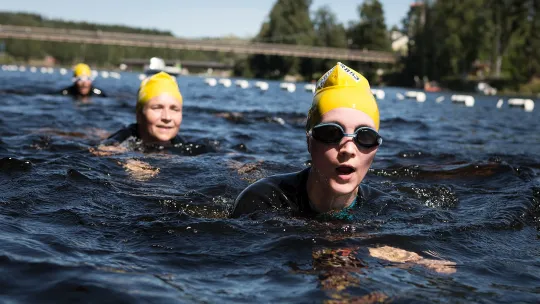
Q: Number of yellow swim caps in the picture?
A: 3